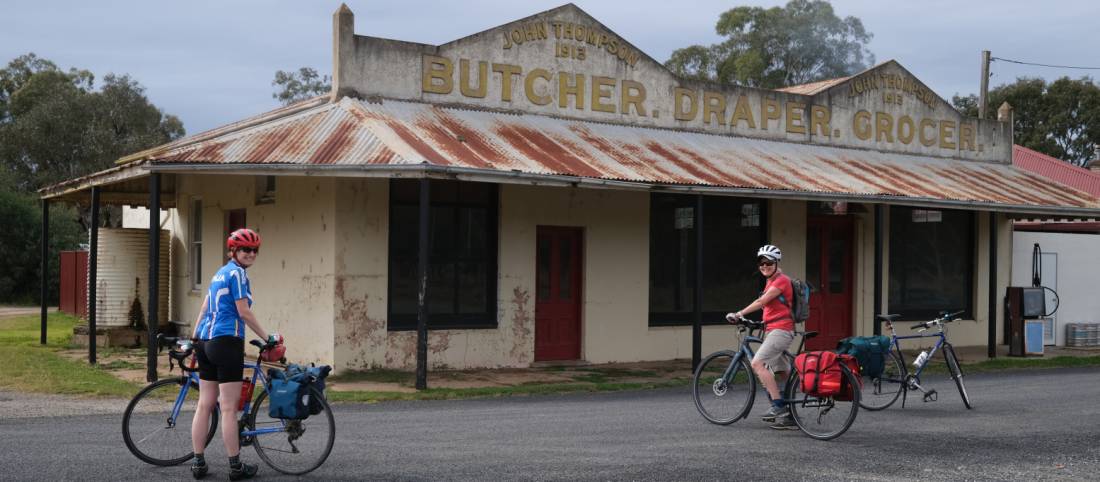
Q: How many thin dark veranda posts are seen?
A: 7